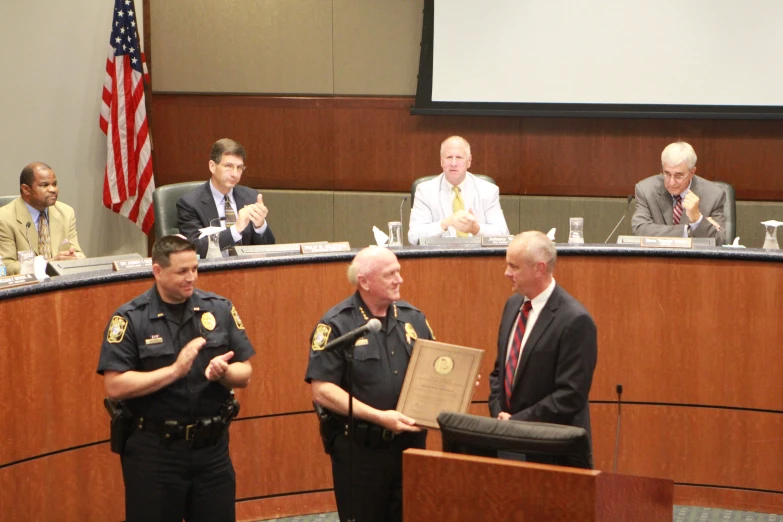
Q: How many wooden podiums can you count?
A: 1